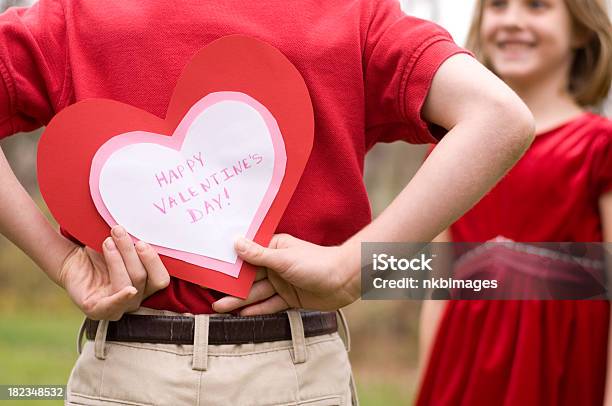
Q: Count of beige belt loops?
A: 5